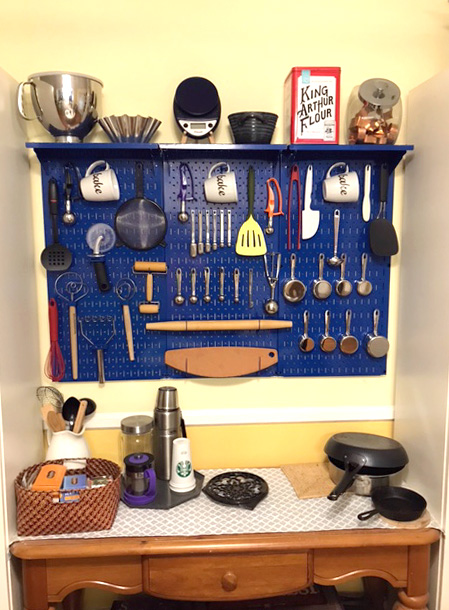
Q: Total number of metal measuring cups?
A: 8